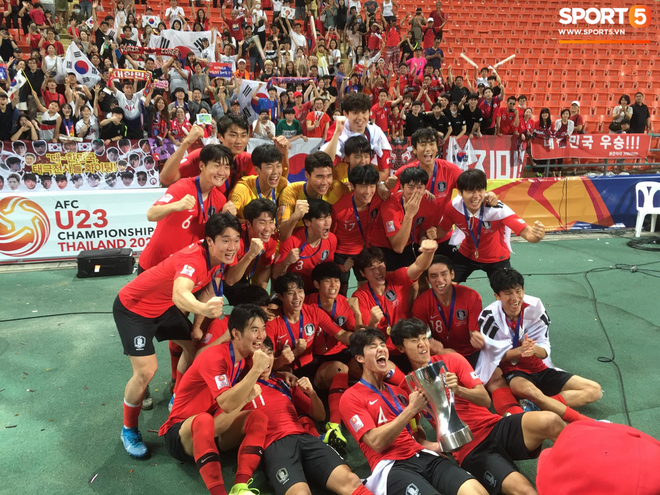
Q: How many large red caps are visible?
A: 1